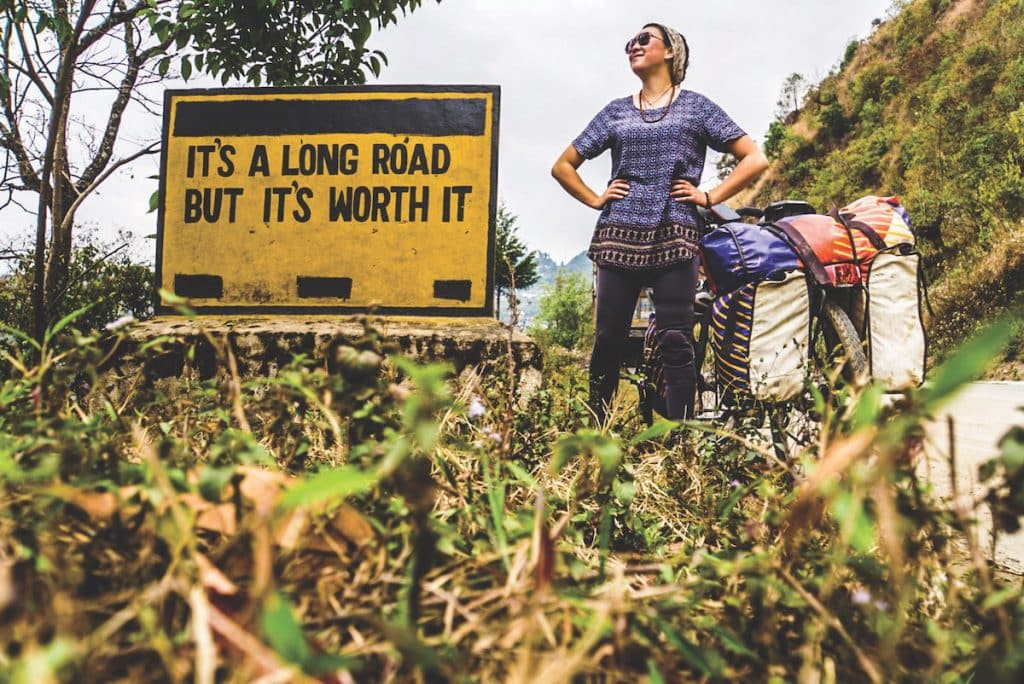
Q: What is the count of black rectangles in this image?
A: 4